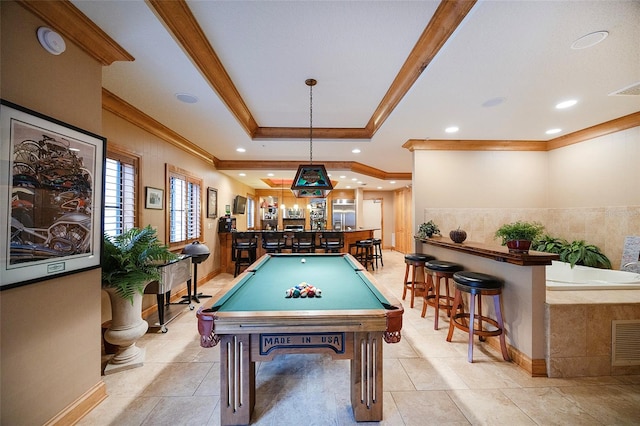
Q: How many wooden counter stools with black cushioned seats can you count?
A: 3